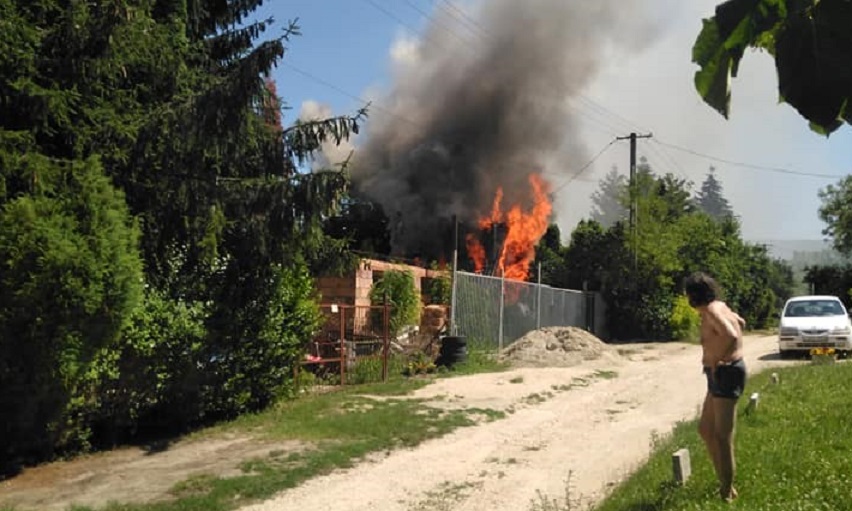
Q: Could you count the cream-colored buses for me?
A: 0